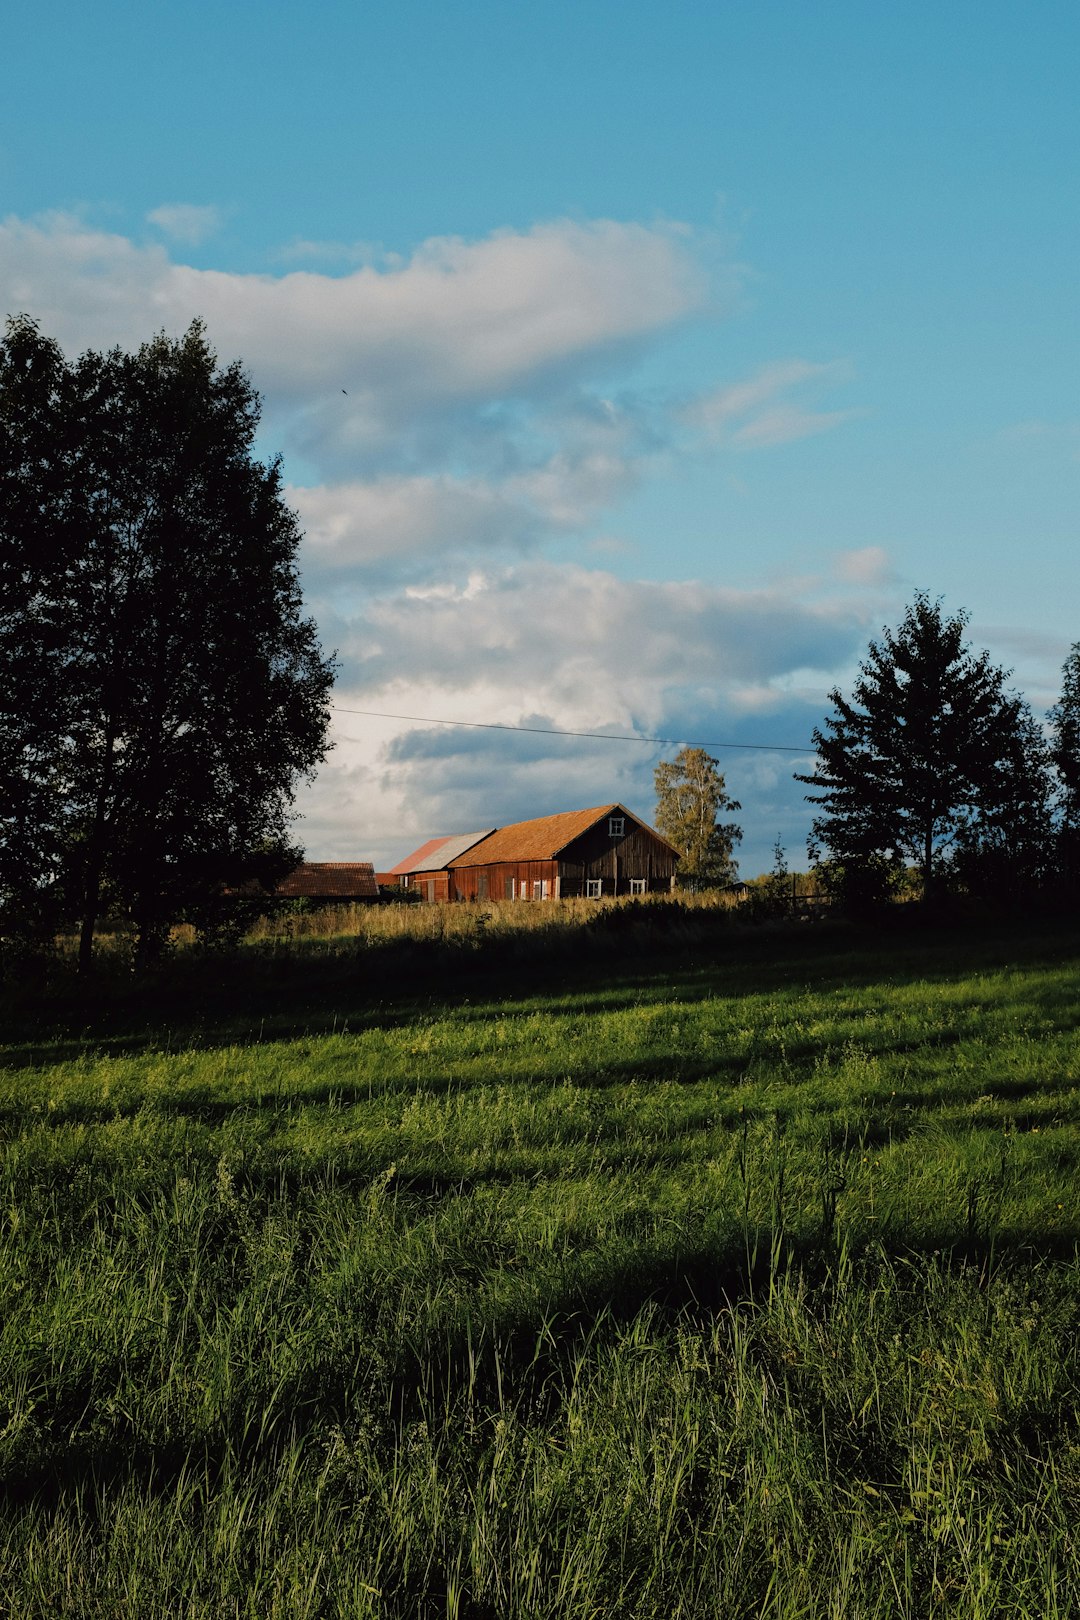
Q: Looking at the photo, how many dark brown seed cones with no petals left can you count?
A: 0